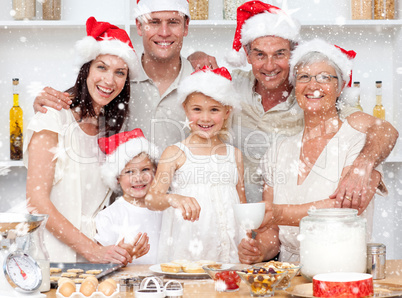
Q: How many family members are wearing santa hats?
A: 6